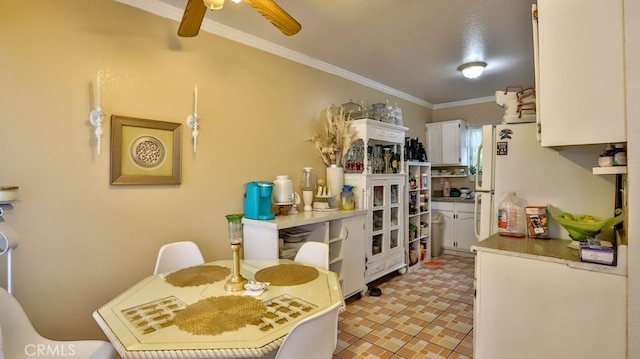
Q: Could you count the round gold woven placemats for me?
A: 3